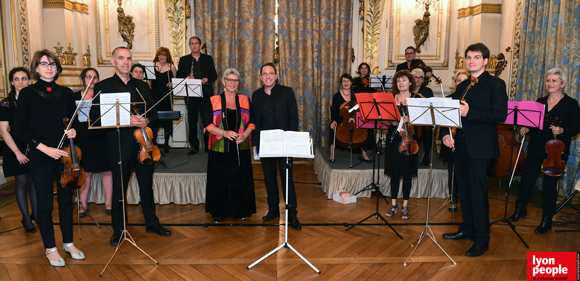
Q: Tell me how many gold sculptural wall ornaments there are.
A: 2